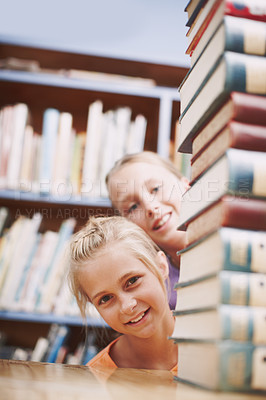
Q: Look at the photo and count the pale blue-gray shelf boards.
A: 3